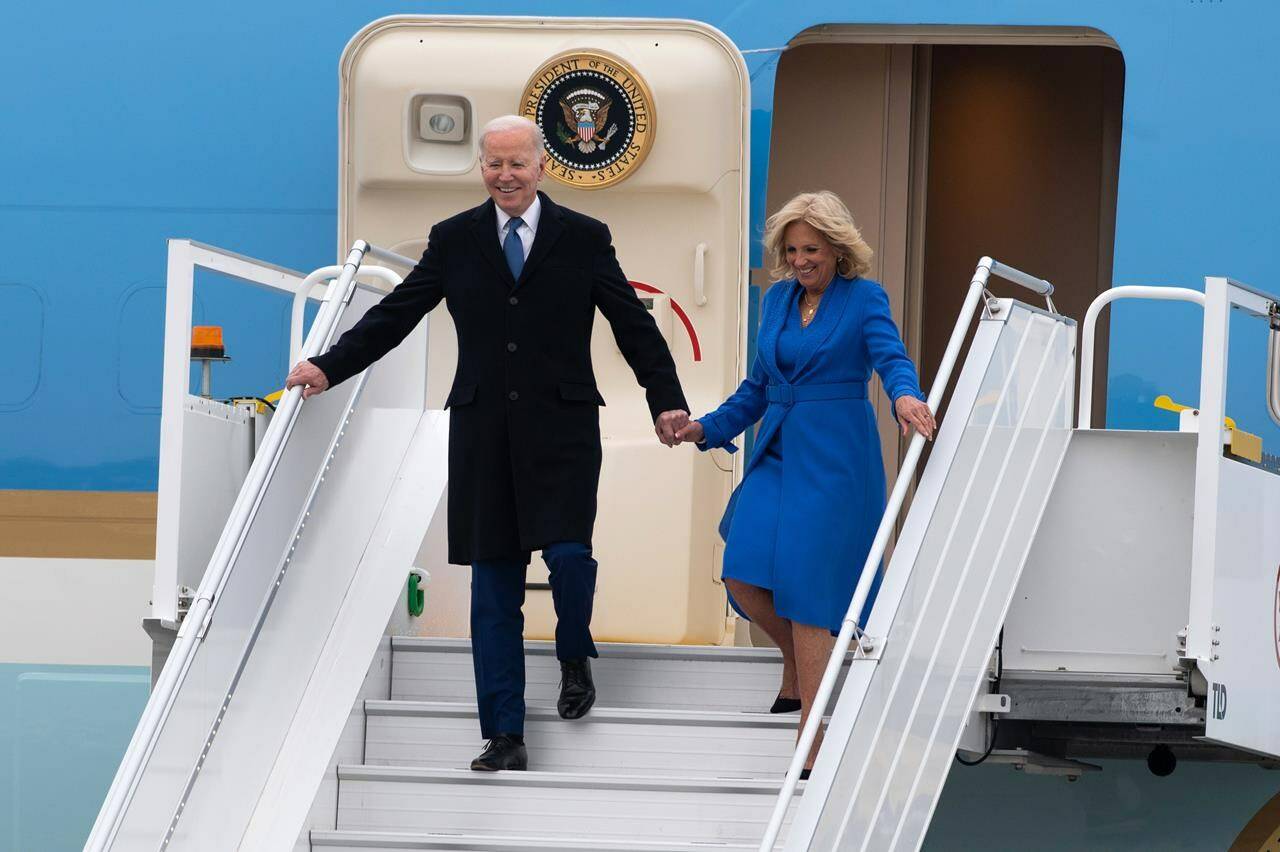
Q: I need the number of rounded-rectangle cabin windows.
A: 2